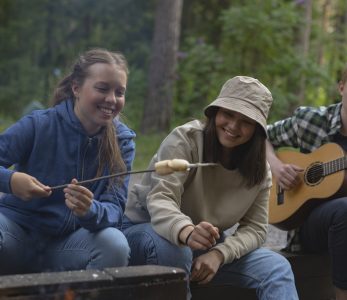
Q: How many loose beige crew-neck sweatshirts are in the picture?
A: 1